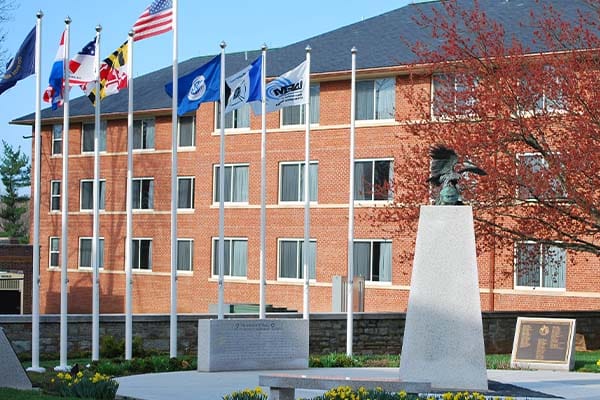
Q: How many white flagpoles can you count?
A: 9